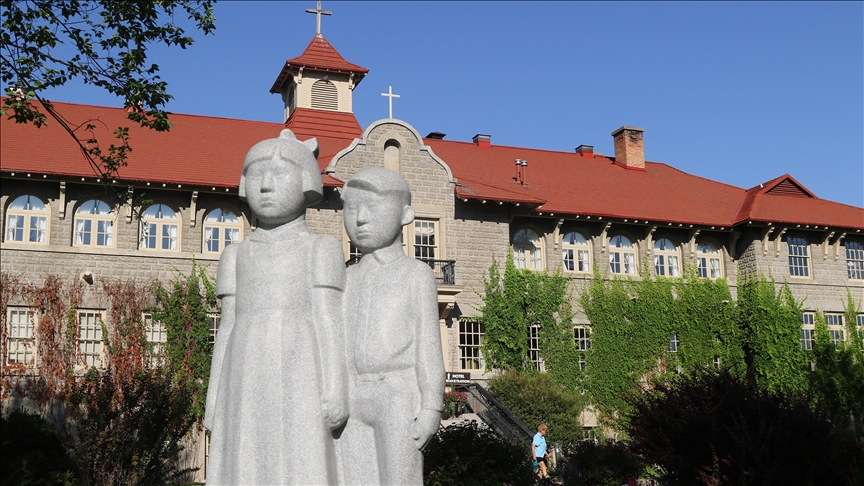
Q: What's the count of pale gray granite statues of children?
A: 2